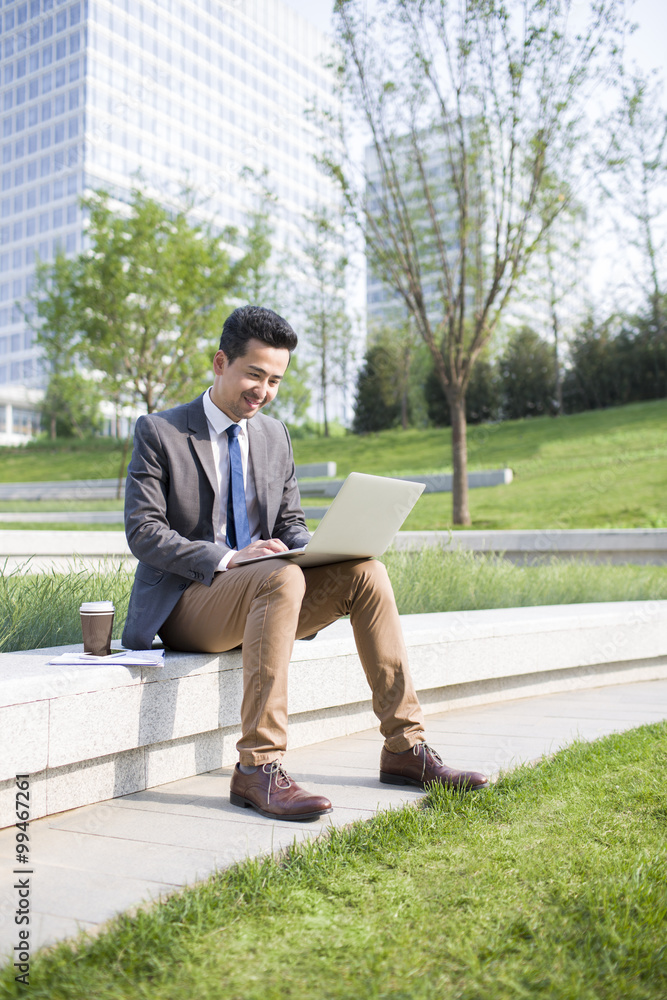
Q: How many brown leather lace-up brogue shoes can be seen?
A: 2